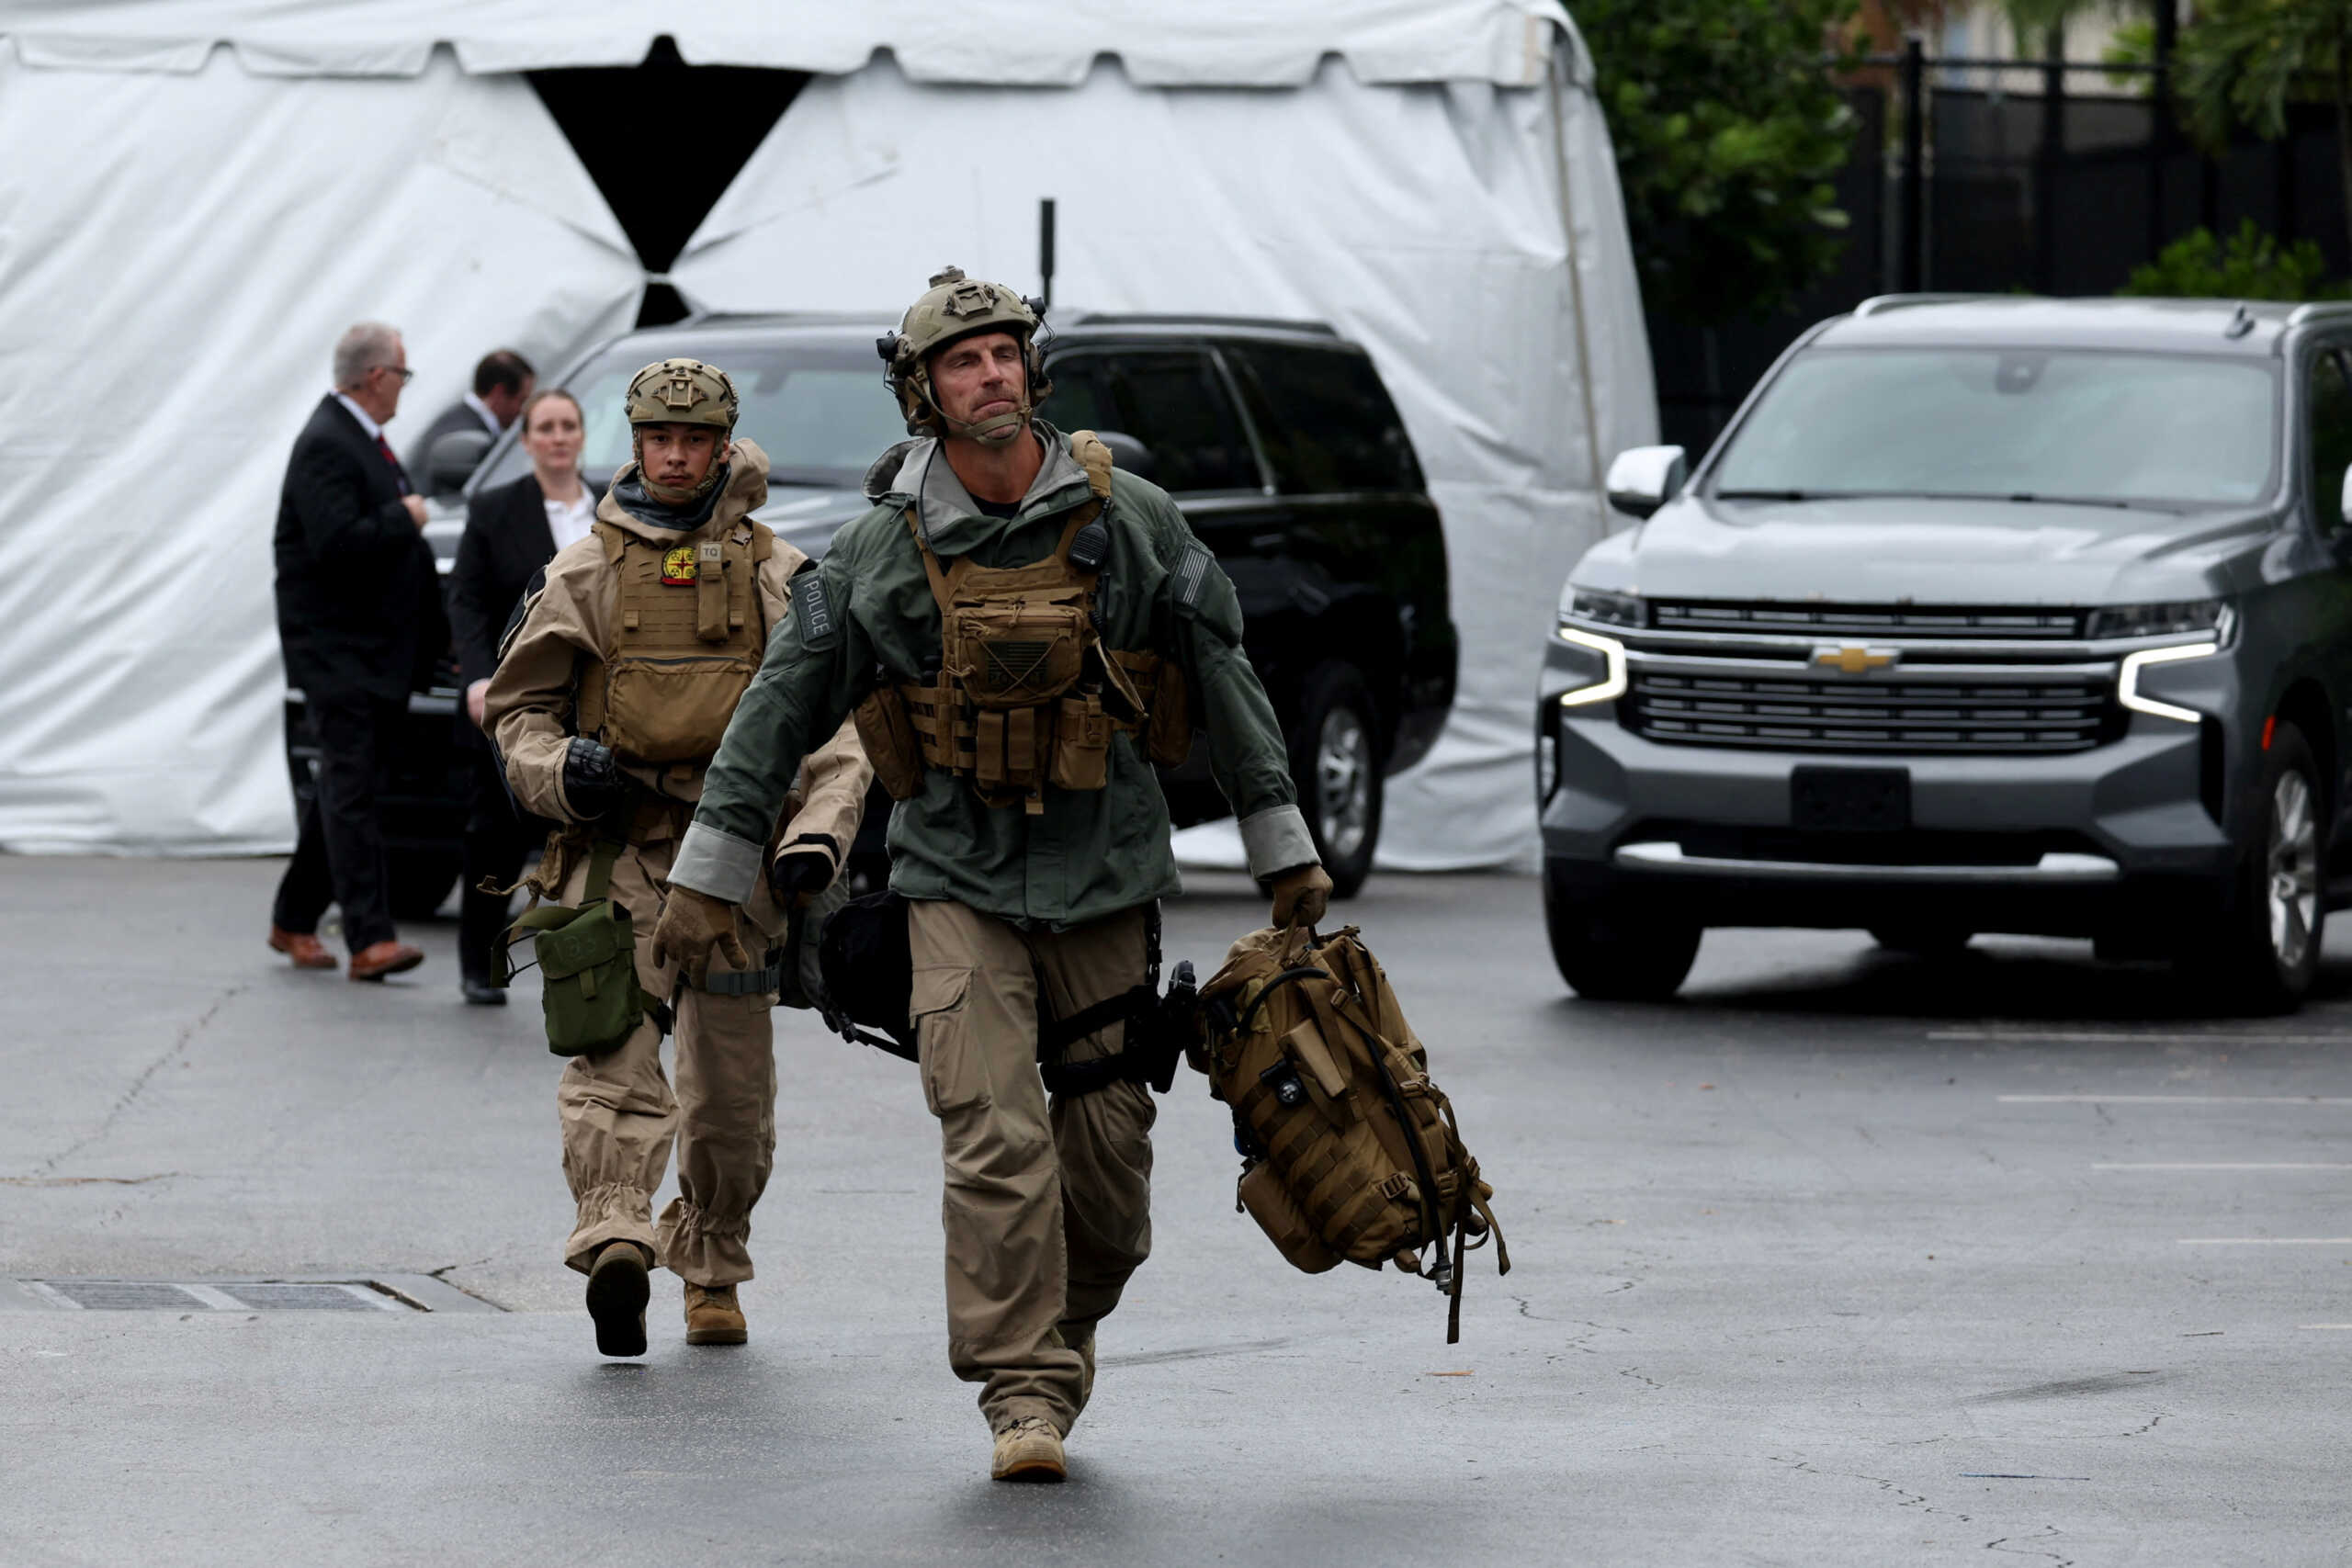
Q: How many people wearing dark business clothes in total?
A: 3